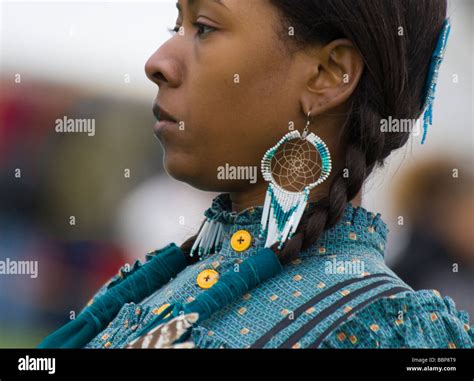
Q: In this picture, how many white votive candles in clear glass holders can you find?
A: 0